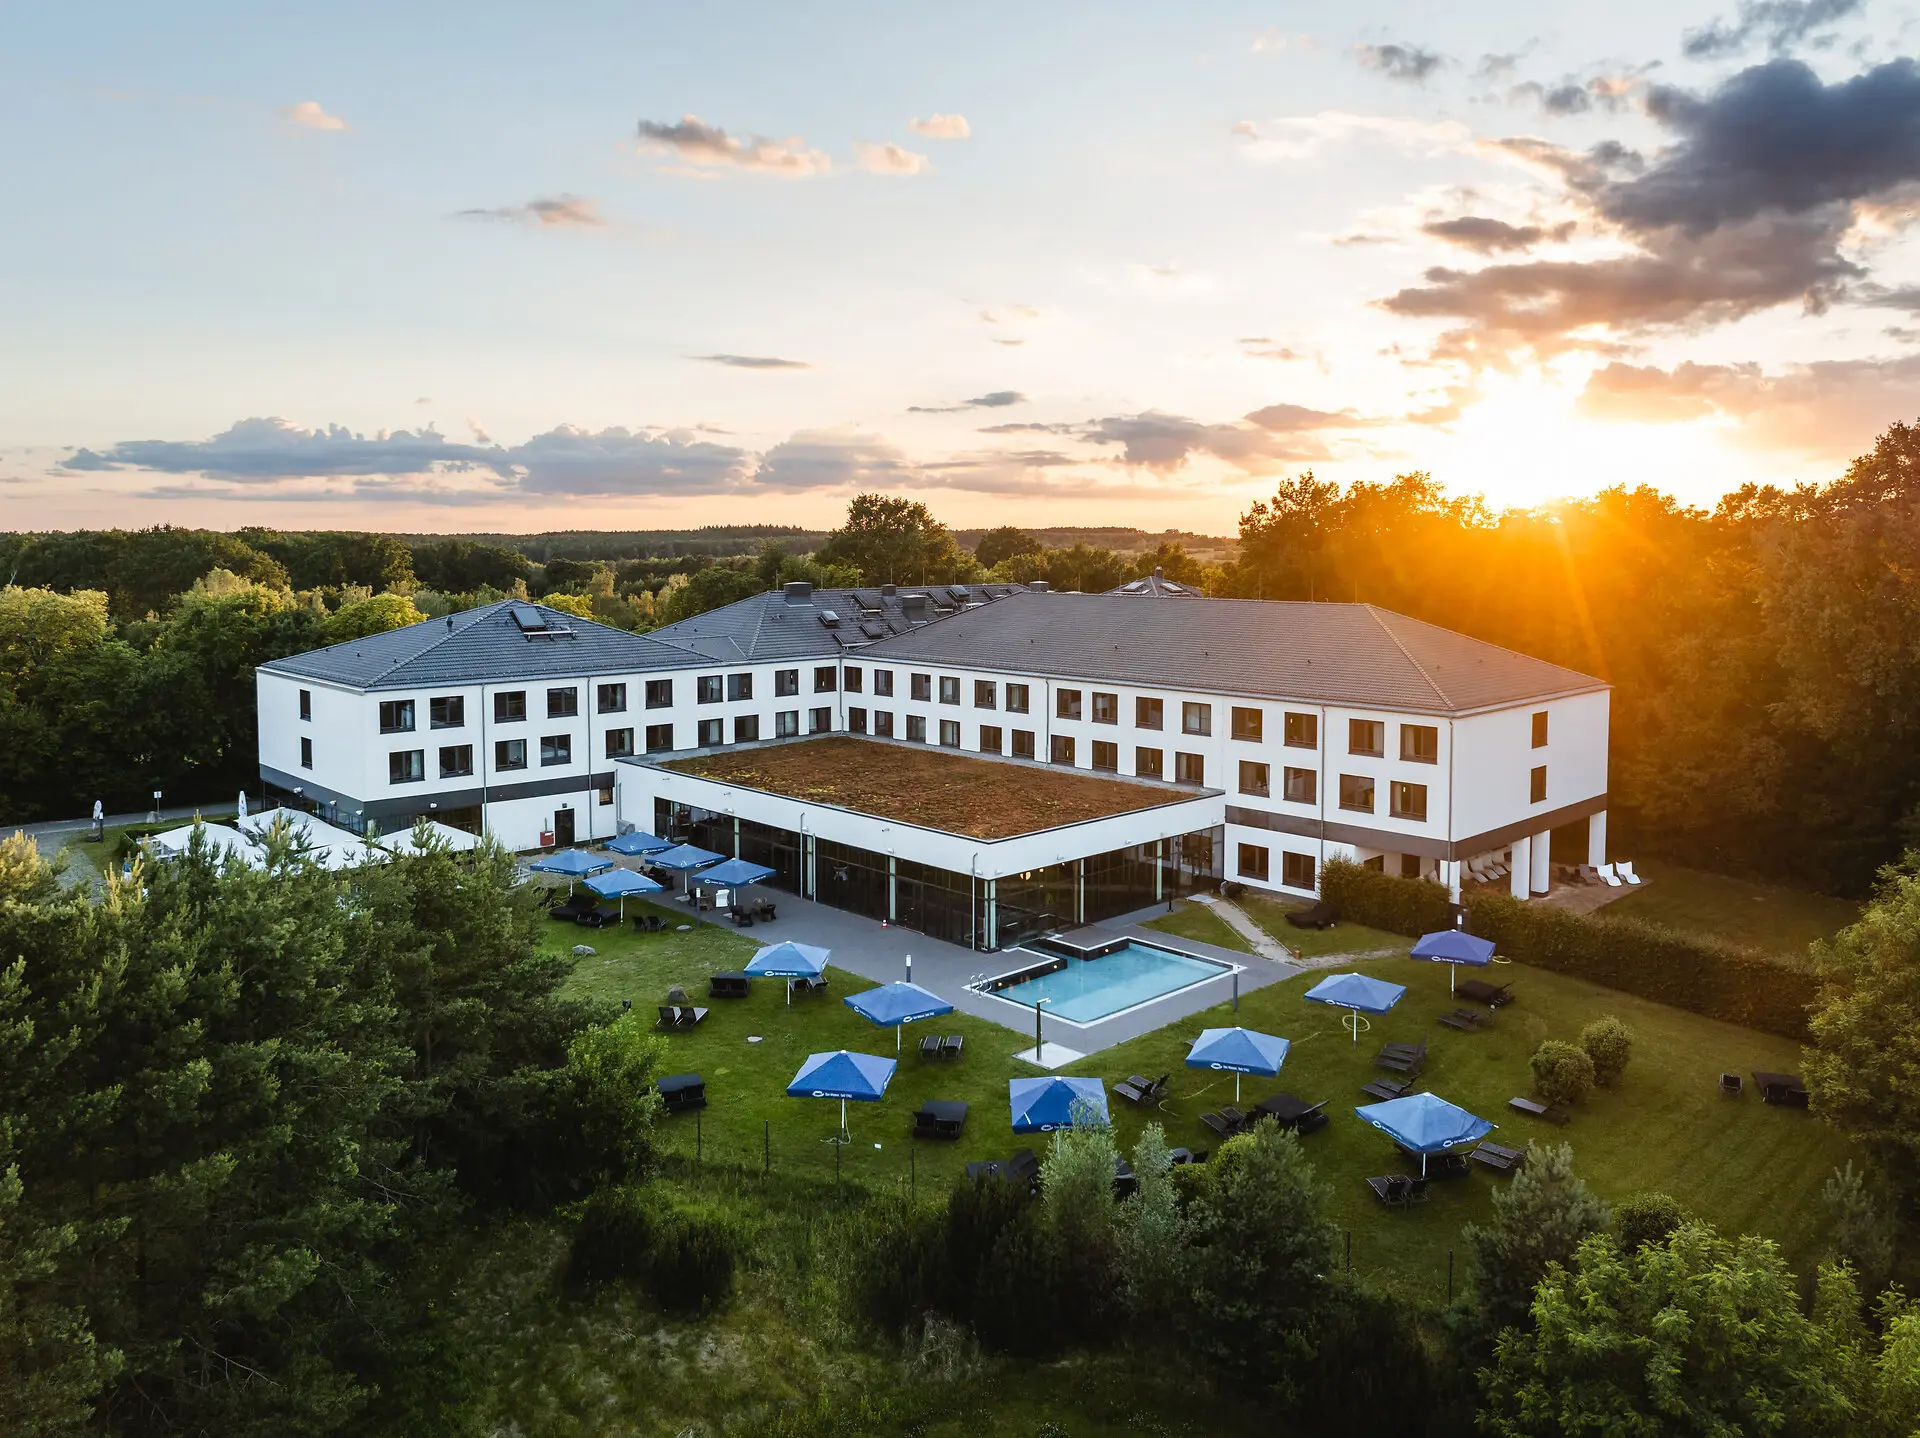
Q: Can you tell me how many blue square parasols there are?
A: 13